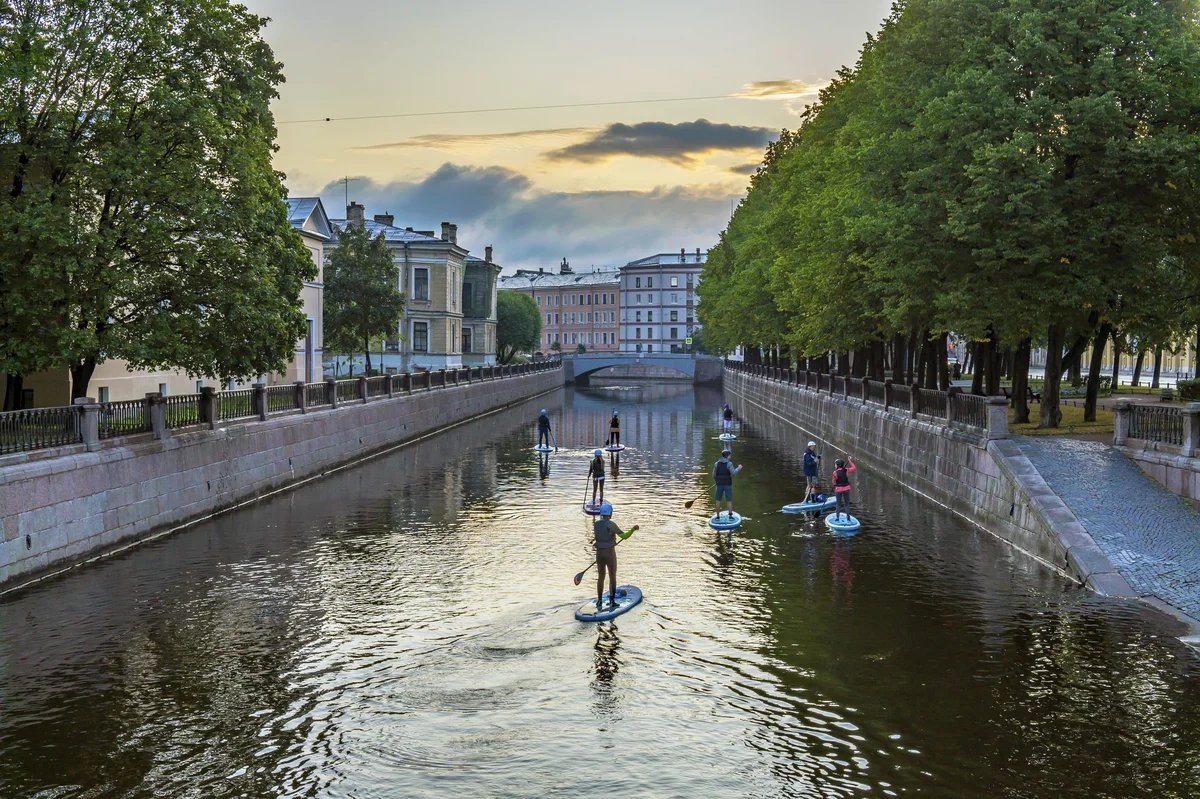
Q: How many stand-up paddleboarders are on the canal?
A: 8